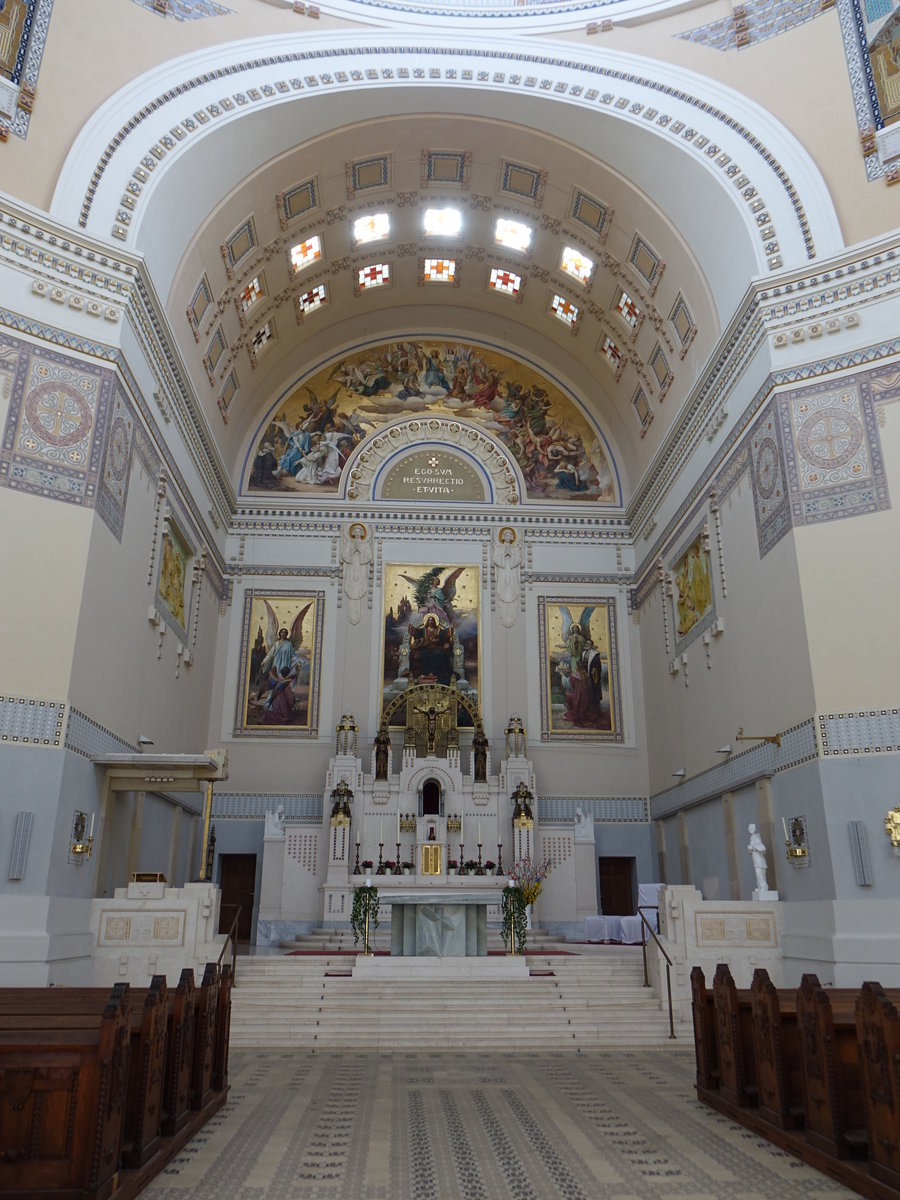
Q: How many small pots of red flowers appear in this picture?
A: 6